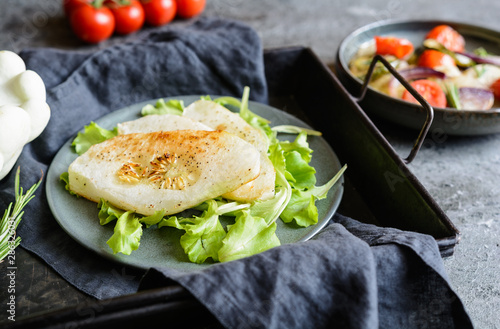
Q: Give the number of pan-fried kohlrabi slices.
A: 3